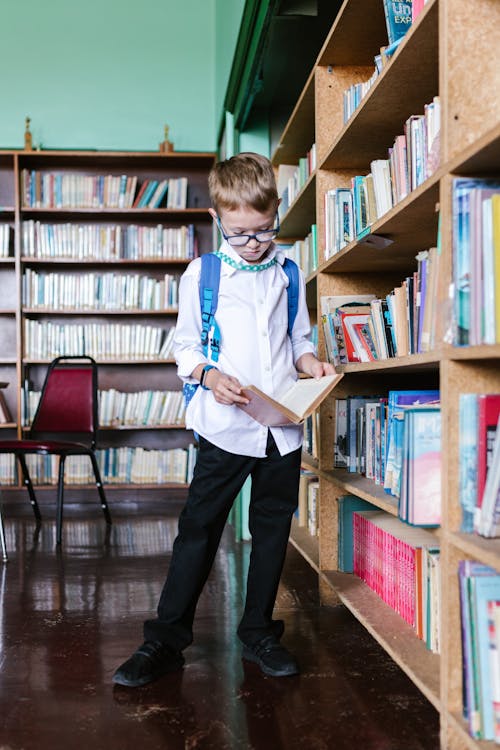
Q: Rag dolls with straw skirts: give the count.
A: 0